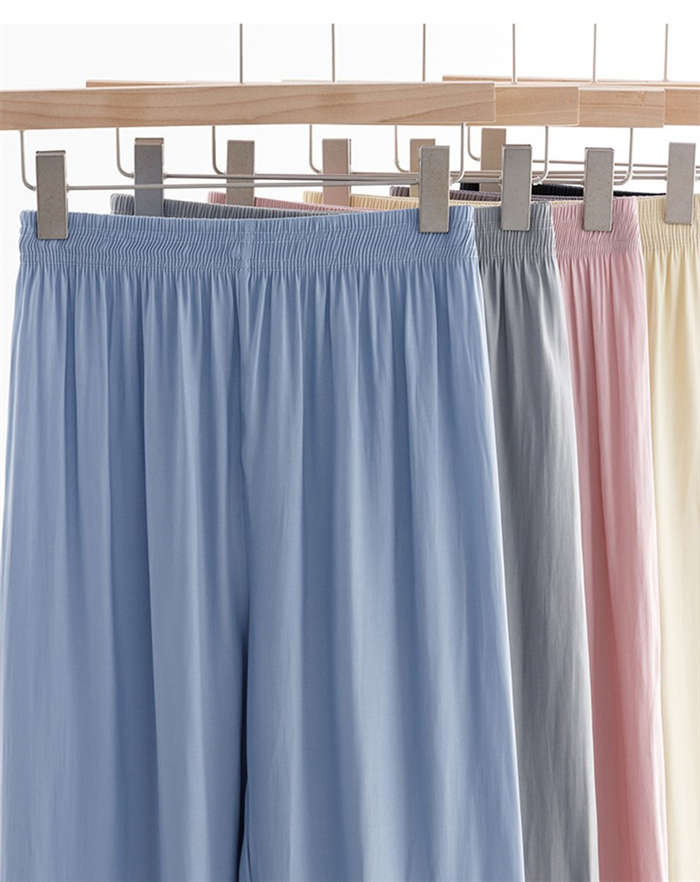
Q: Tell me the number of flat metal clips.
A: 10